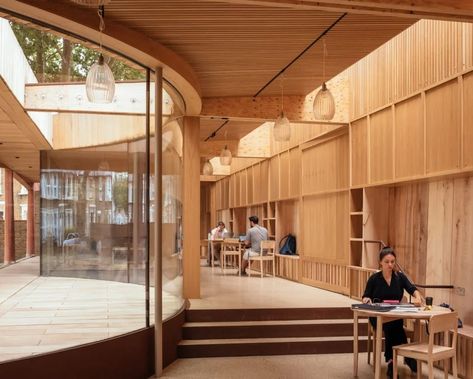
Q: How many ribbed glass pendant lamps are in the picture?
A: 5